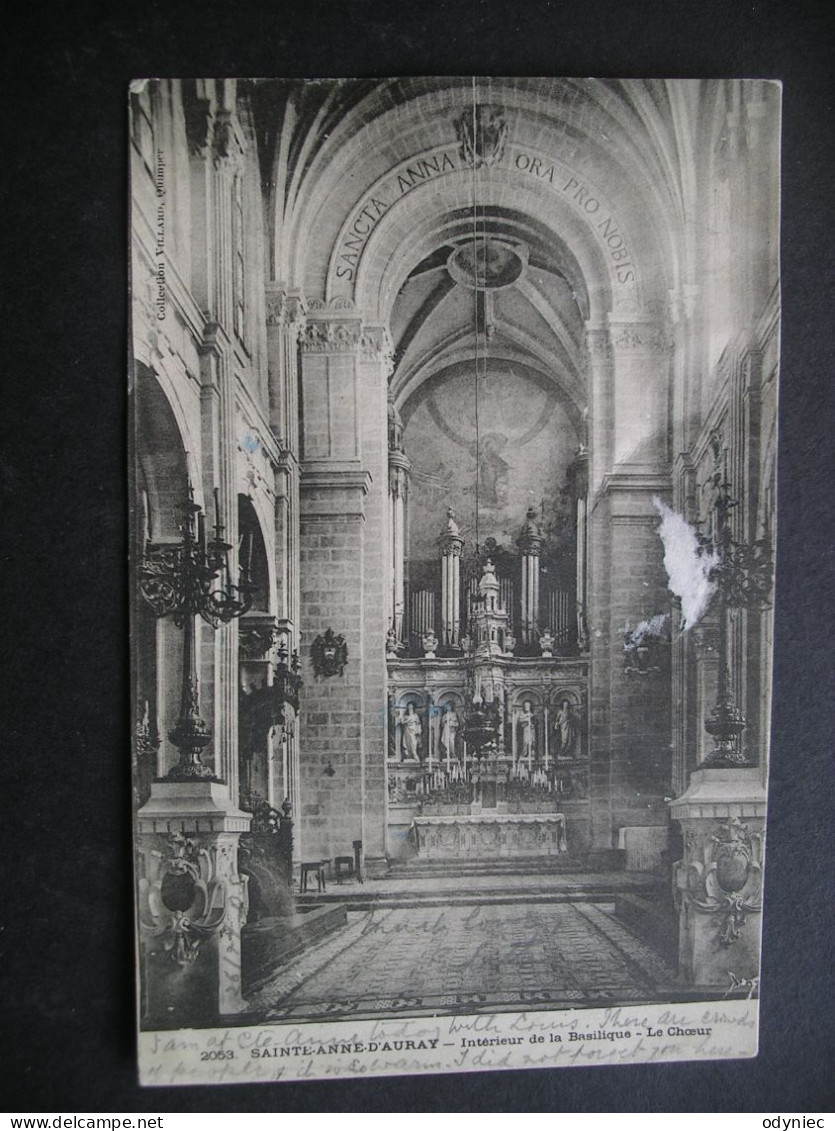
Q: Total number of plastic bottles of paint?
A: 0